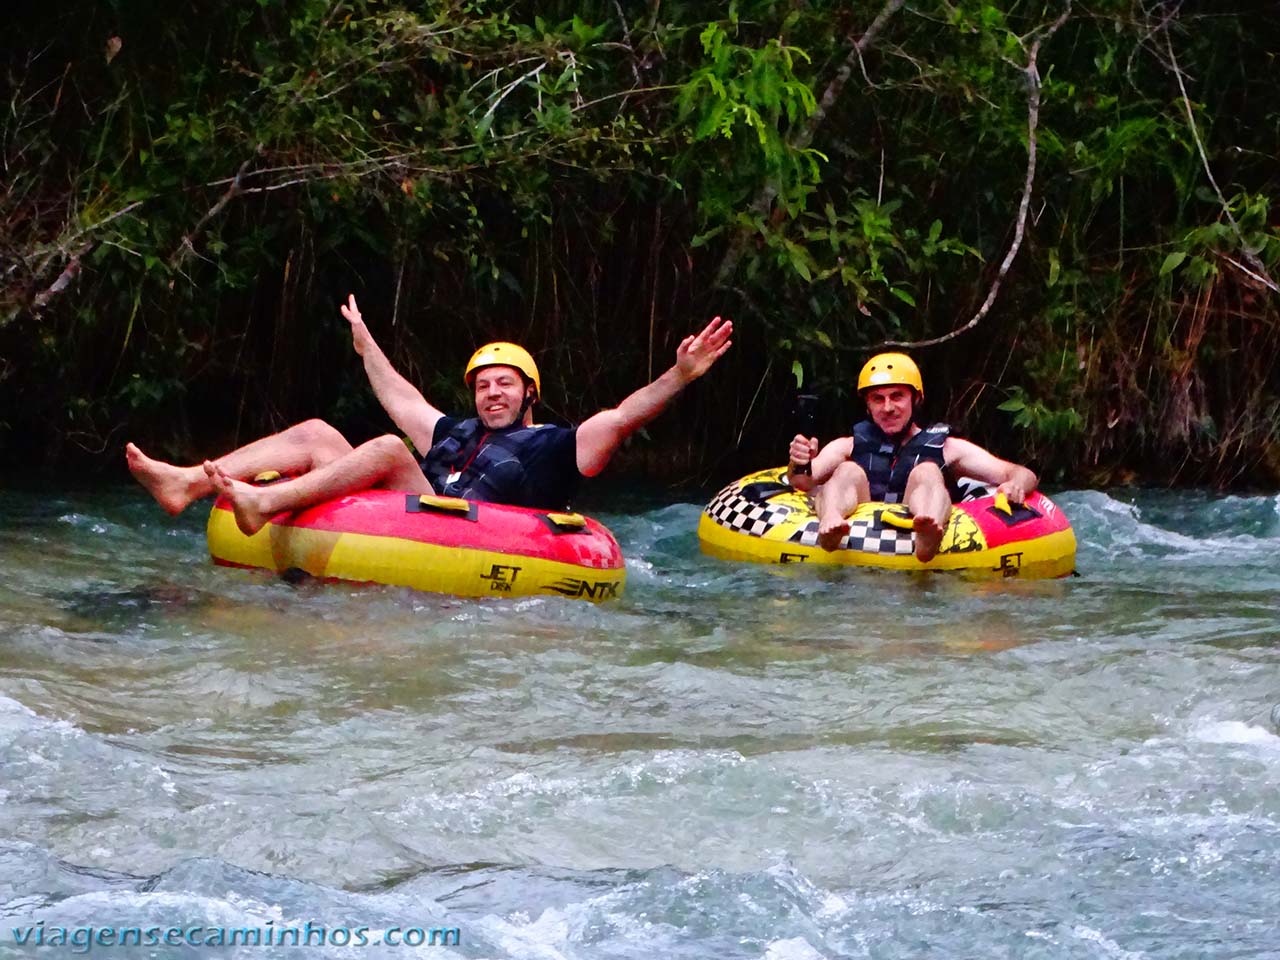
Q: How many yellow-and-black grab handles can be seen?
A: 5